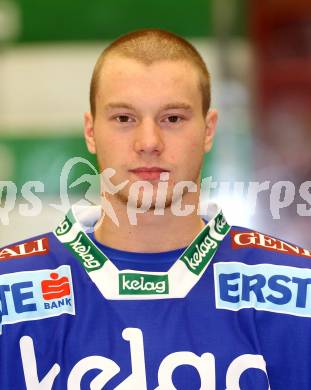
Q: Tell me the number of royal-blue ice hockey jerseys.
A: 1